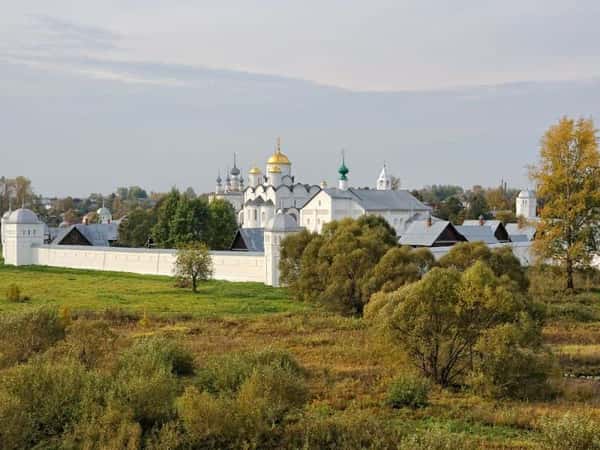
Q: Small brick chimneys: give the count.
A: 2